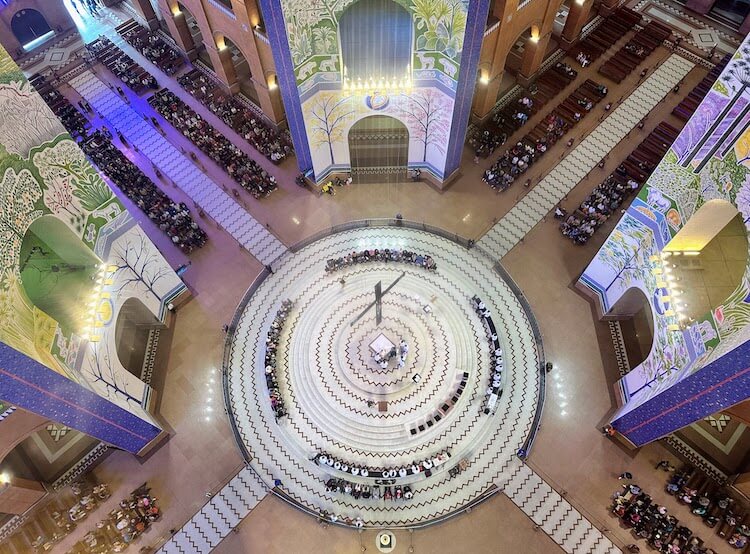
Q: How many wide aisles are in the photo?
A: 4